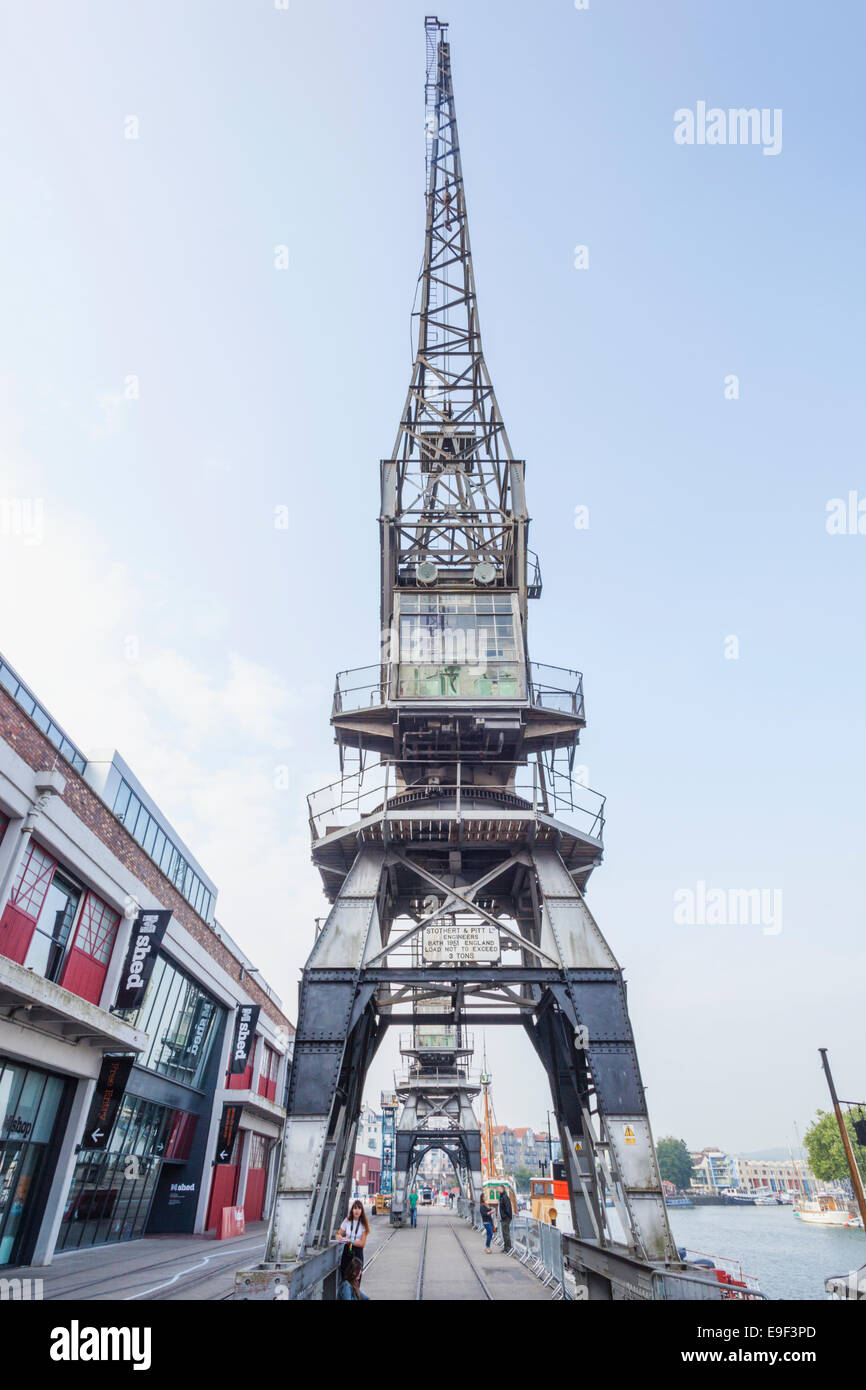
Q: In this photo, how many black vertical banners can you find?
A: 4